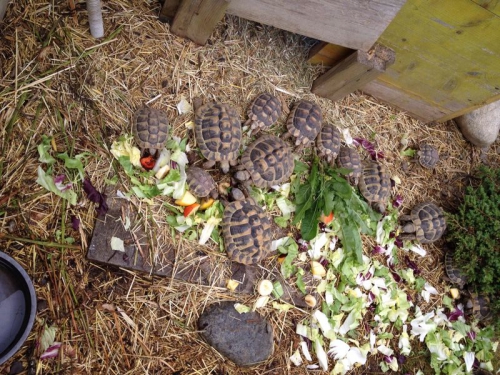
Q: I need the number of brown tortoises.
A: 14